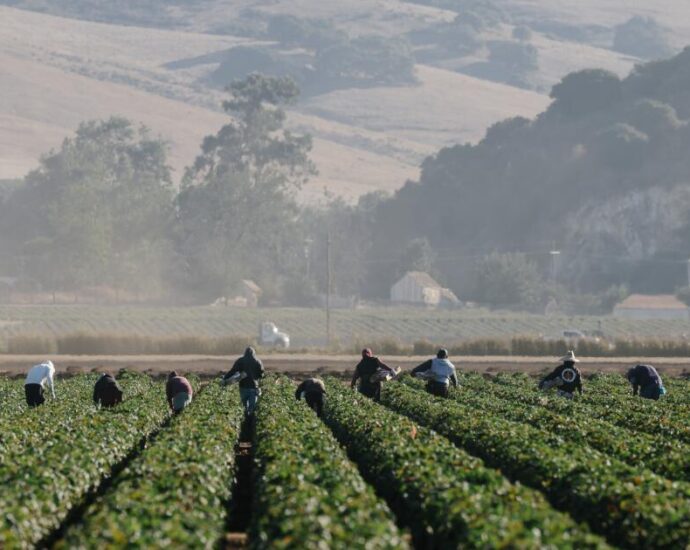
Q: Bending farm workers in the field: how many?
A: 5